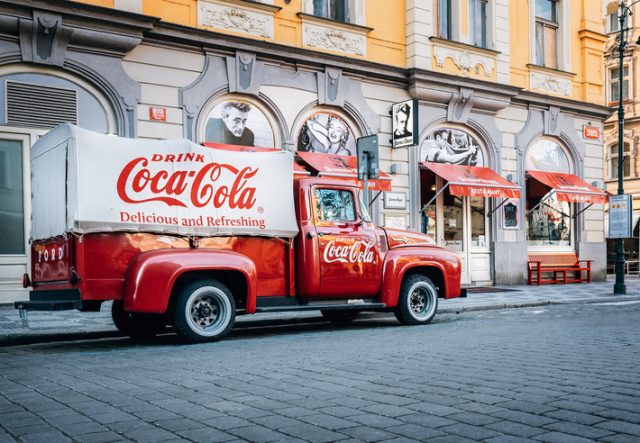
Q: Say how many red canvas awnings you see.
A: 4